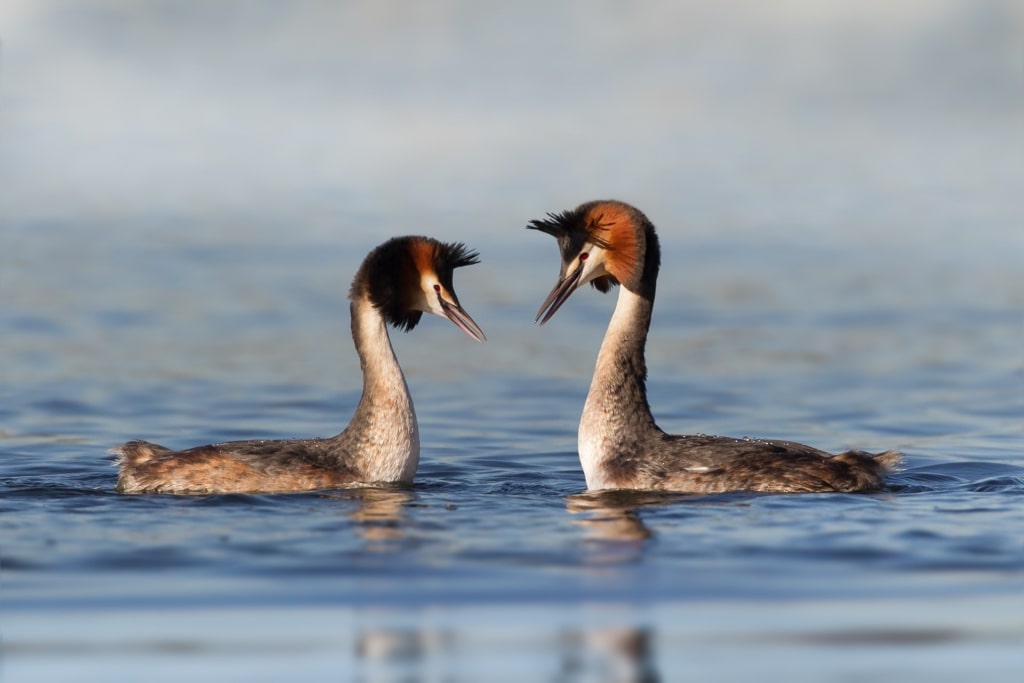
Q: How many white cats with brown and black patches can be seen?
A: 0